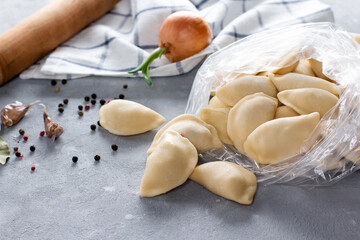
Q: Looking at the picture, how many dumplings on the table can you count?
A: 4